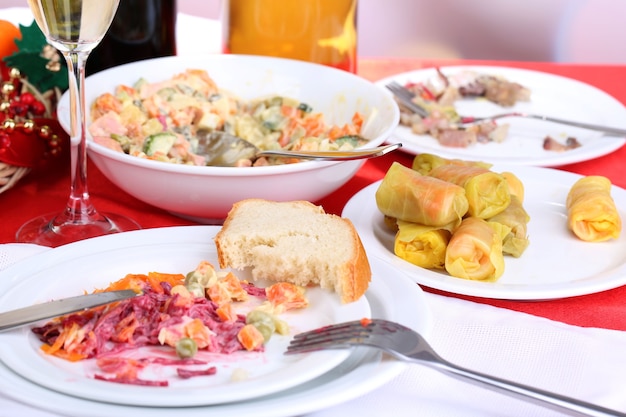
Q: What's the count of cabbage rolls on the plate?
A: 8